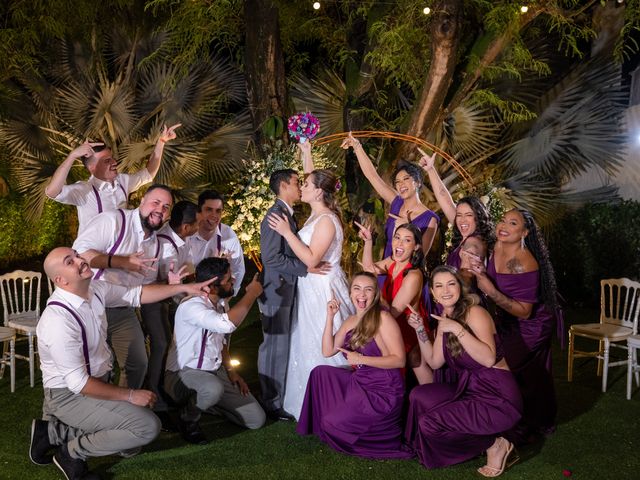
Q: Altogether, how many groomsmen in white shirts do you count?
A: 6